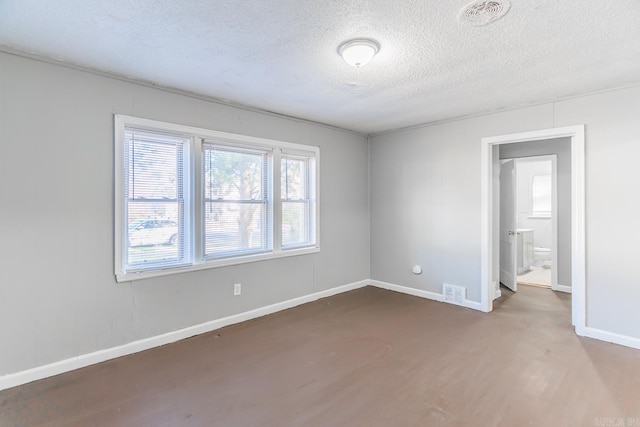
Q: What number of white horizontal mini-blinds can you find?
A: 3